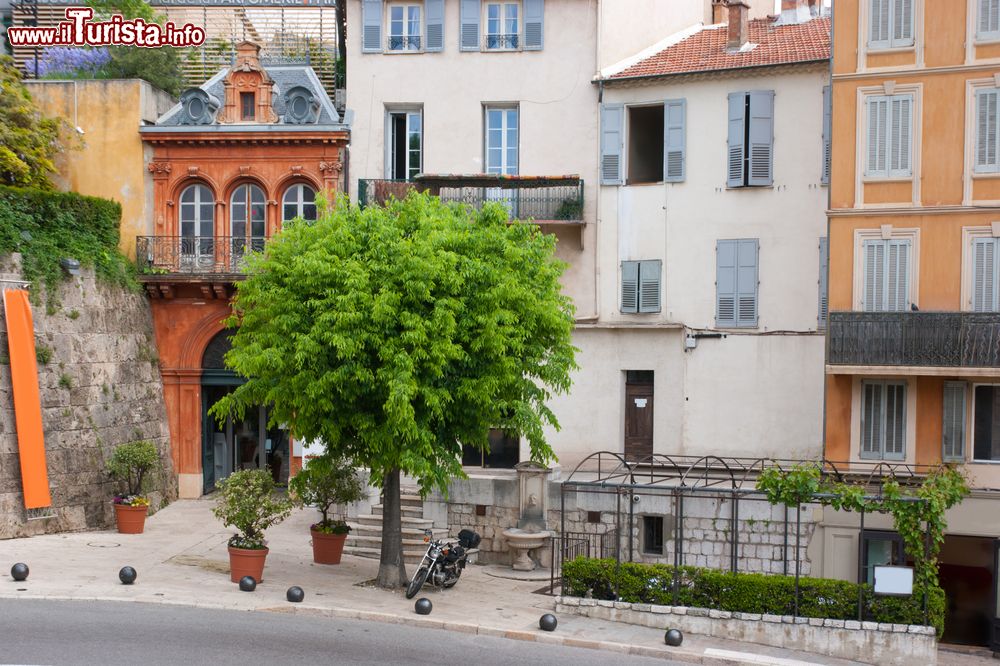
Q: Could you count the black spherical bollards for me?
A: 7